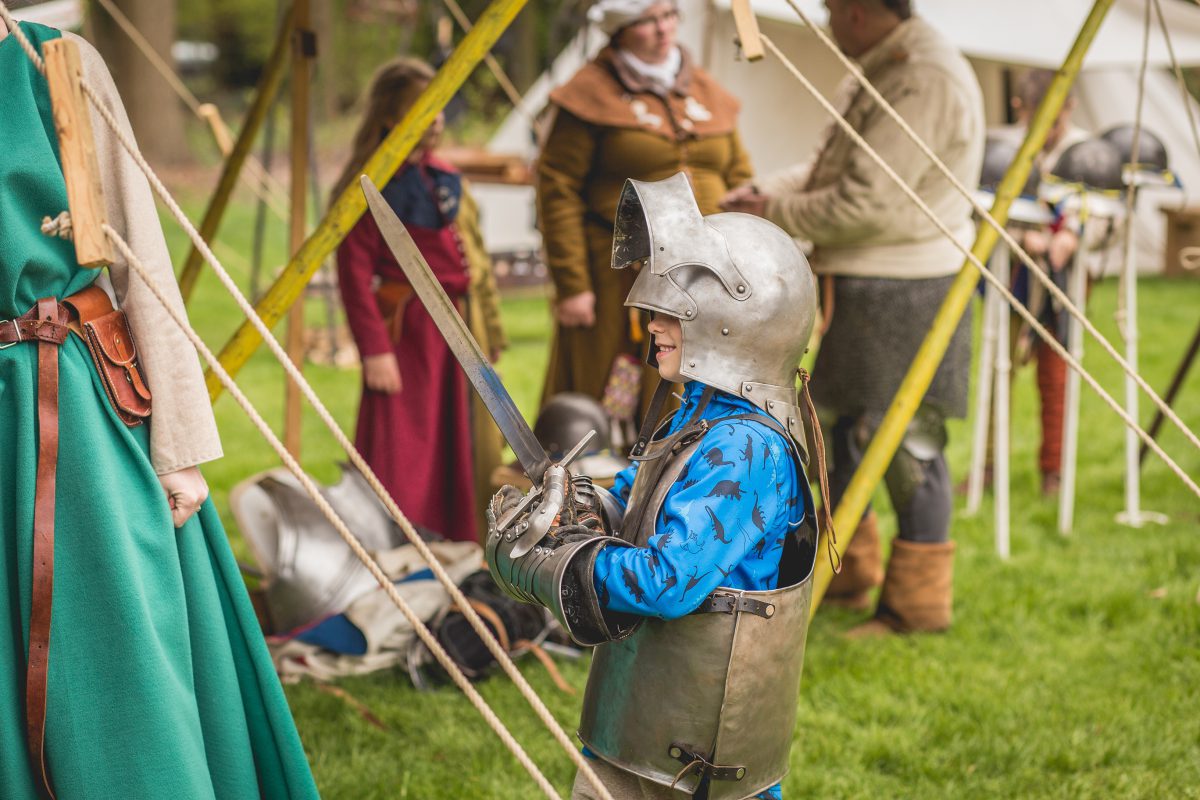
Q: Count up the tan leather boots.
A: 2